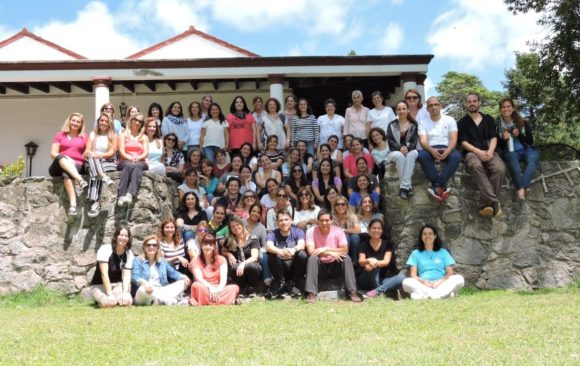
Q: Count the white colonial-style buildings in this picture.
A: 1